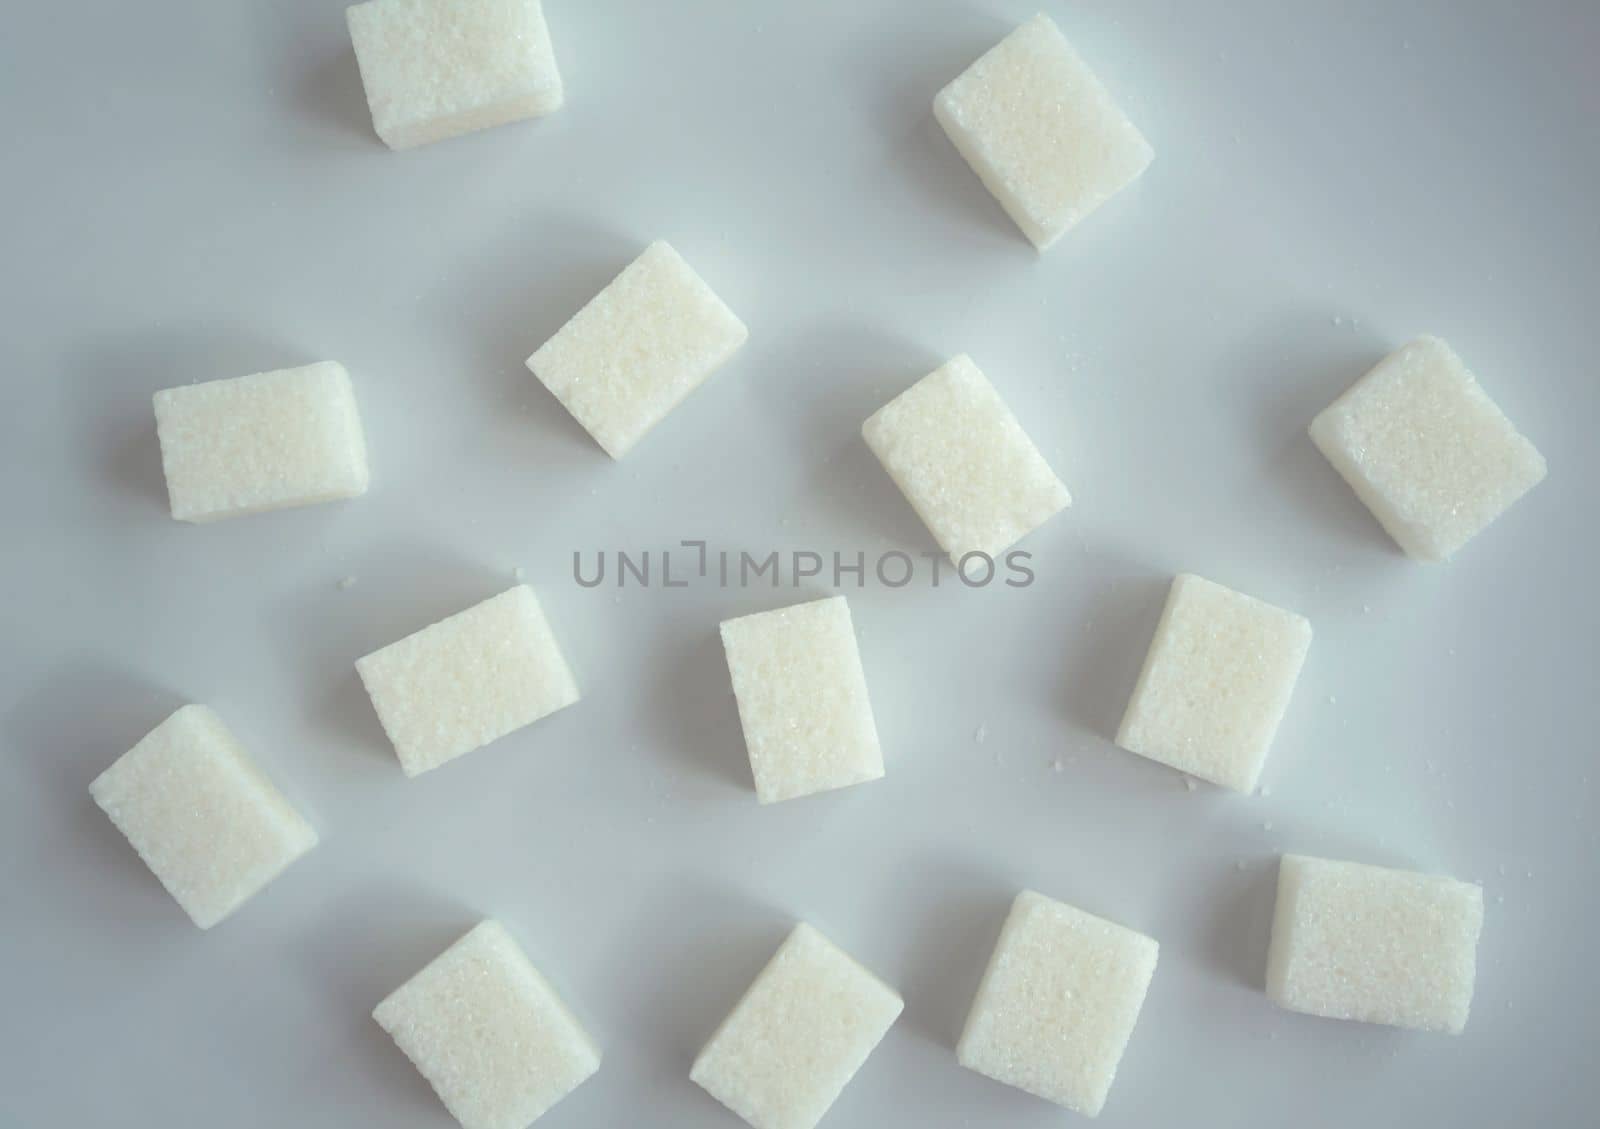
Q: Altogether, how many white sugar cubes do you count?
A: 14